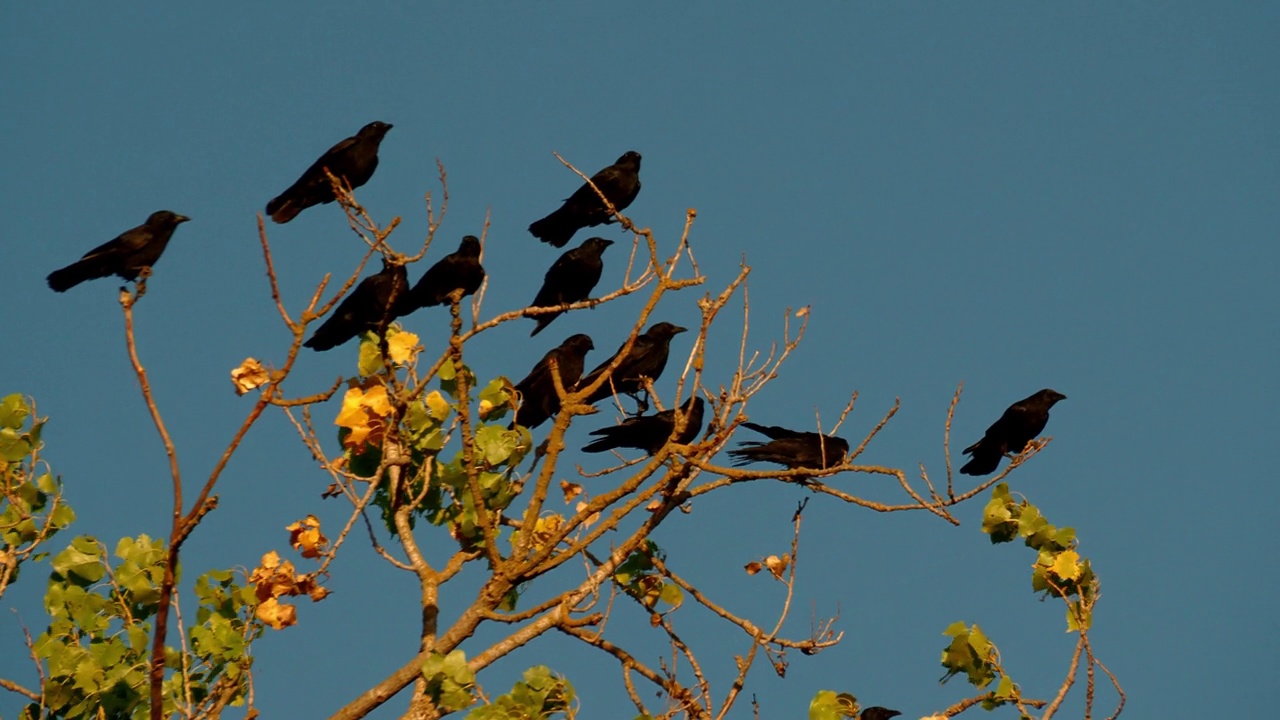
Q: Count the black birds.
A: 12